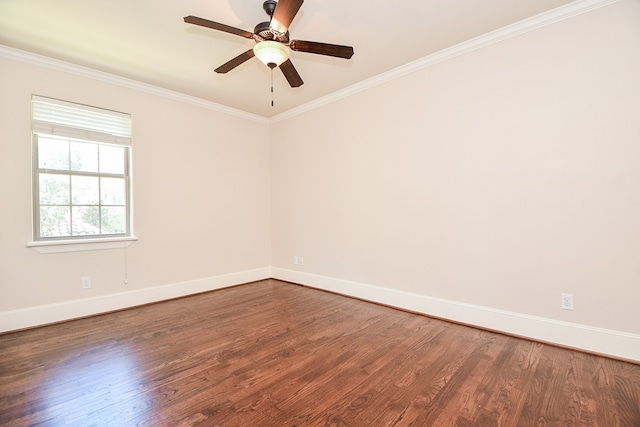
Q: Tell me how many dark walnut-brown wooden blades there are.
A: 5